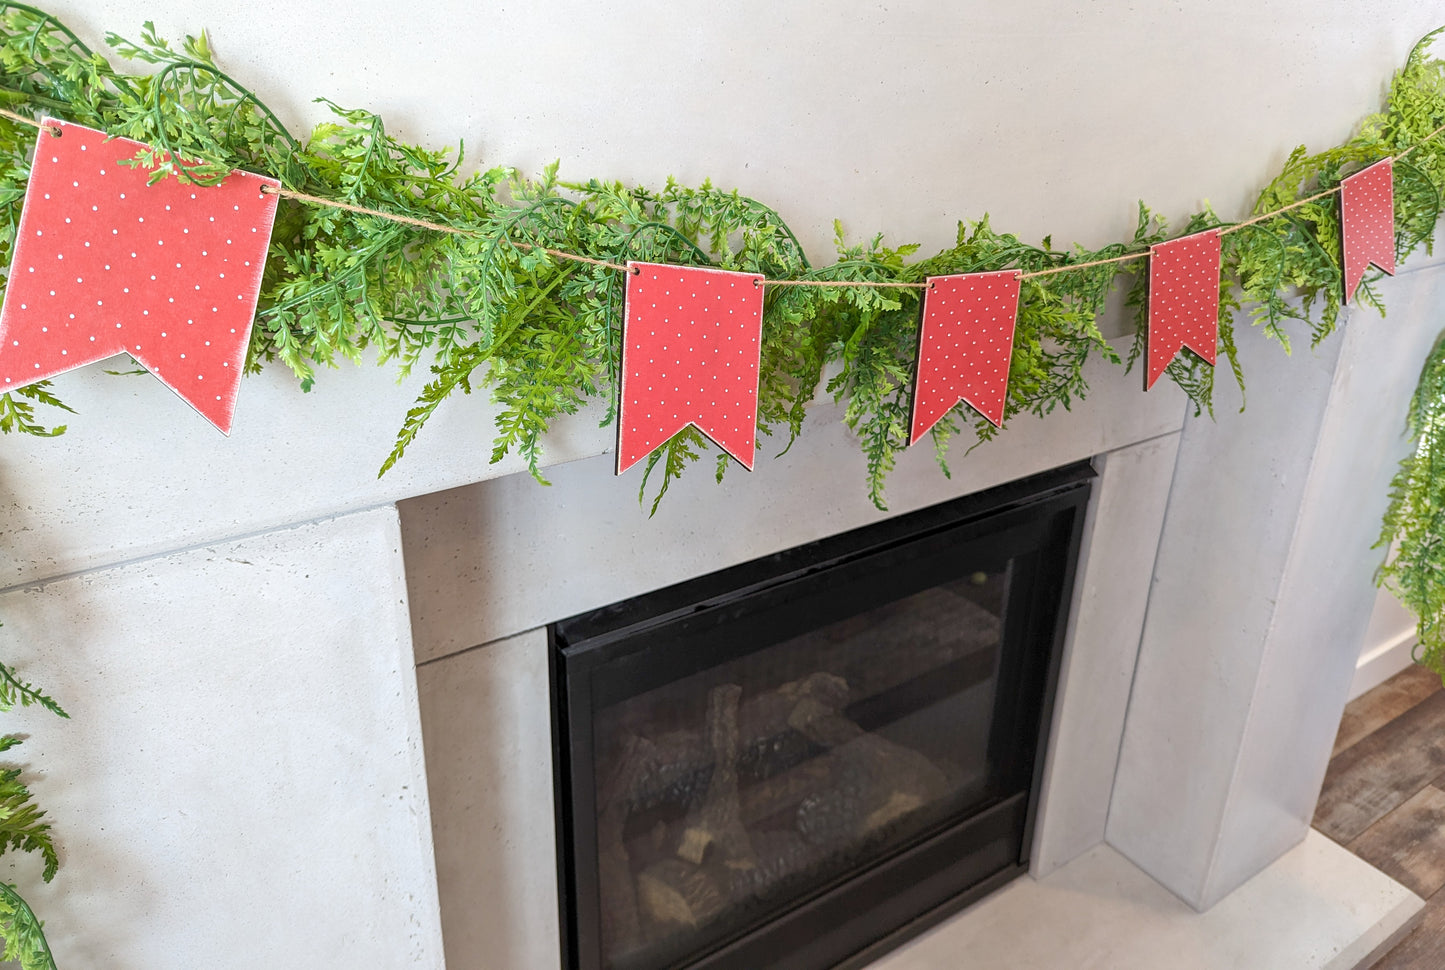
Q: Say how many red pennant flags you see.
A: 5